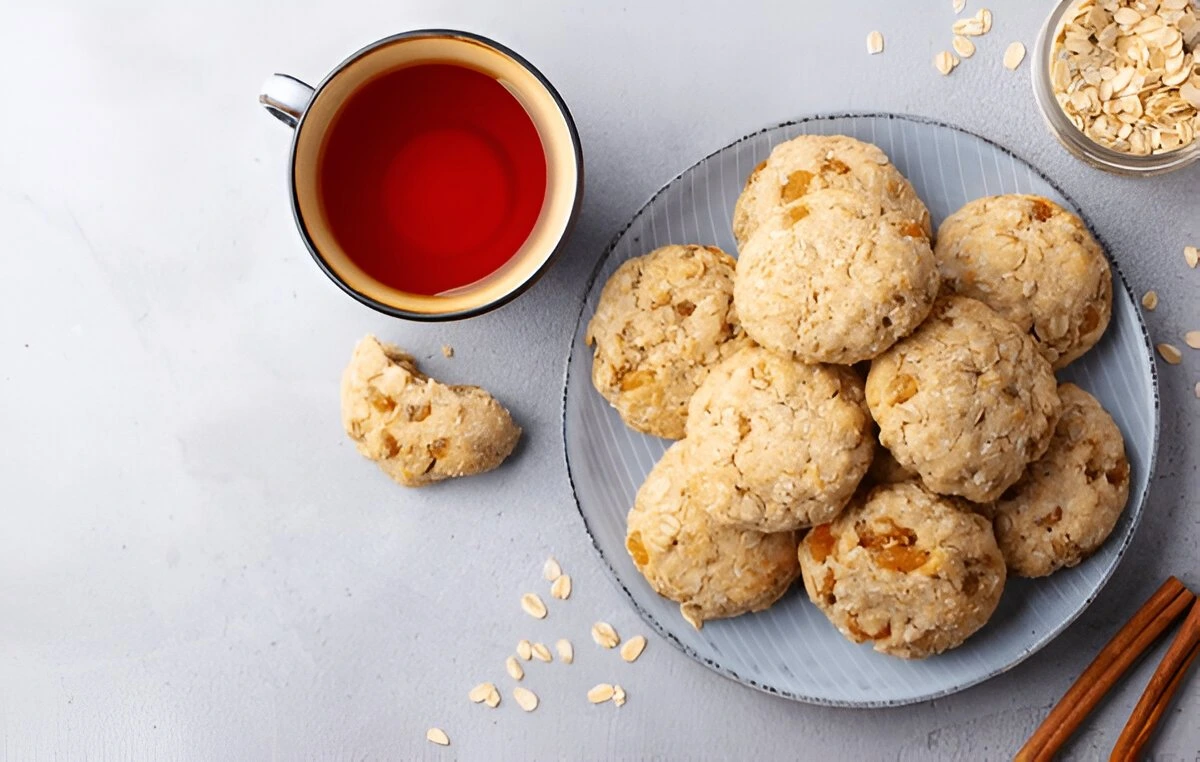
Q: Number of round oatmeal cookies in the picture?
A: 9